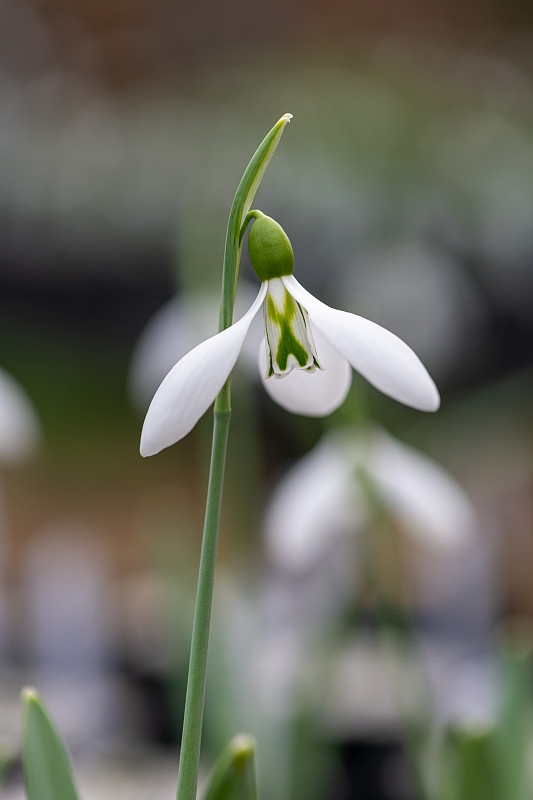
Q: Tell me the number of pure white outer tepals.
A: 3